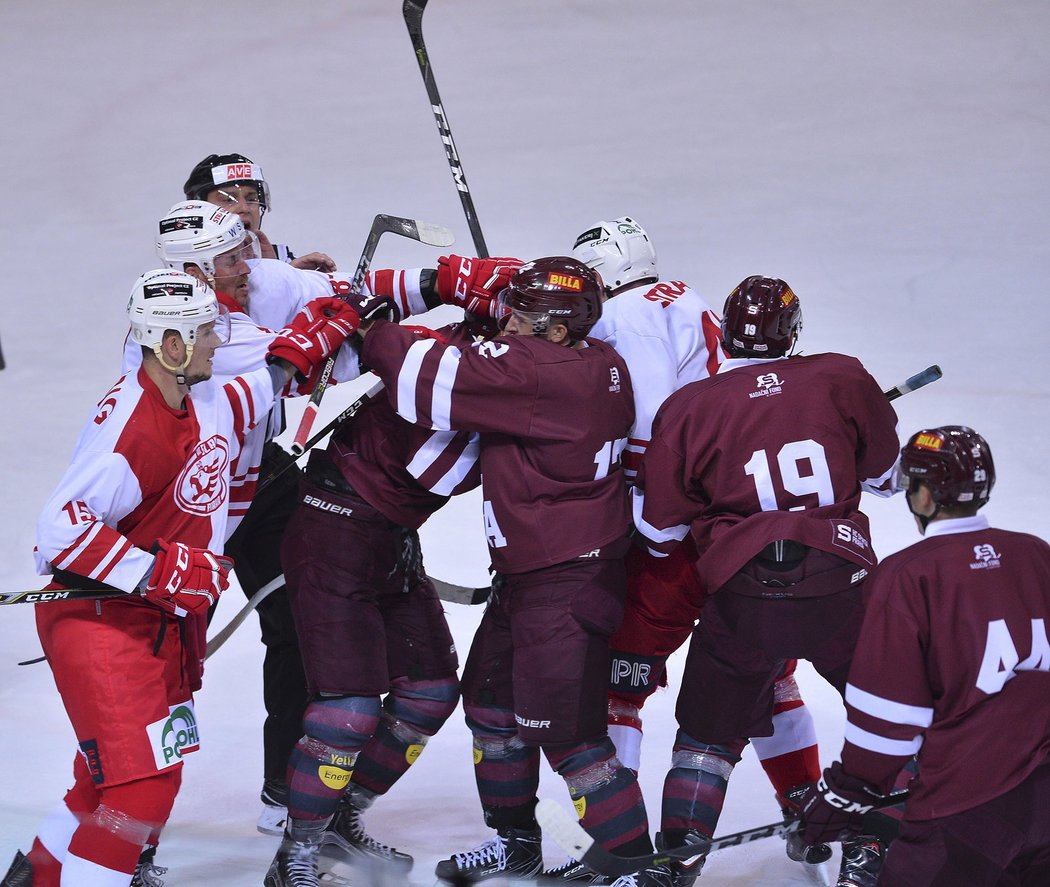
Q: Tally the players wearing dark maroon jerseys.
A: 4